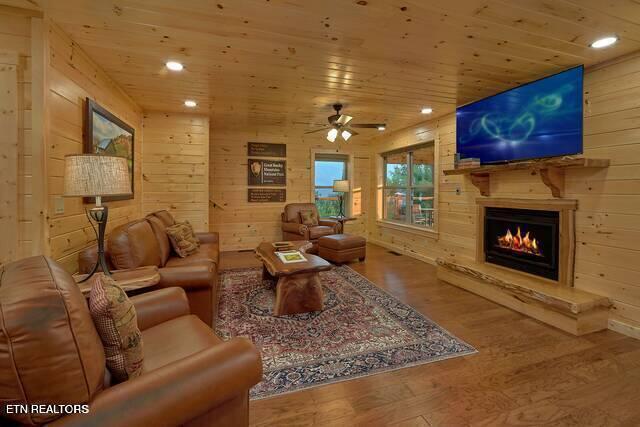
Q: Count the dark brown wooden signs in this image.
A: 3